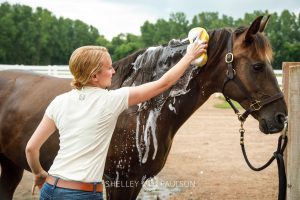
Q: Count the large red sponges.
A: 0